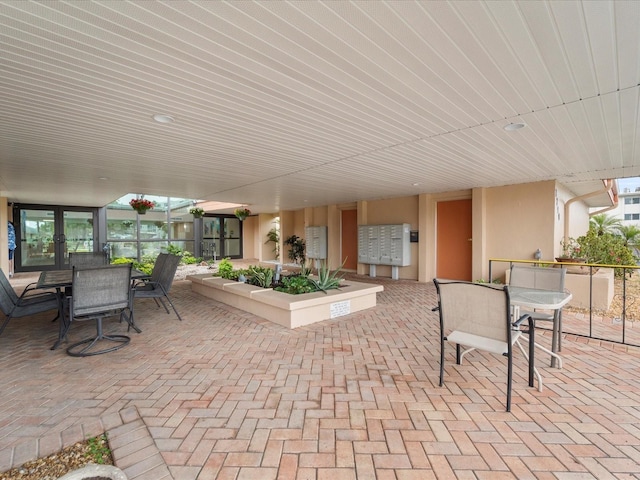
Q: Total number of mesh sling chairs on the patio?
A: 8